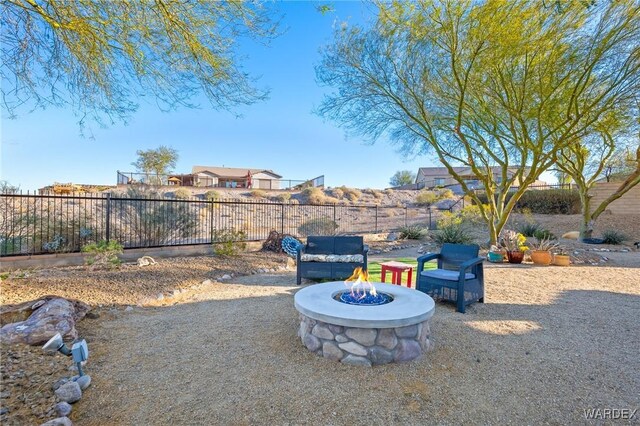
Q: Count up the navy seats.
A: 2